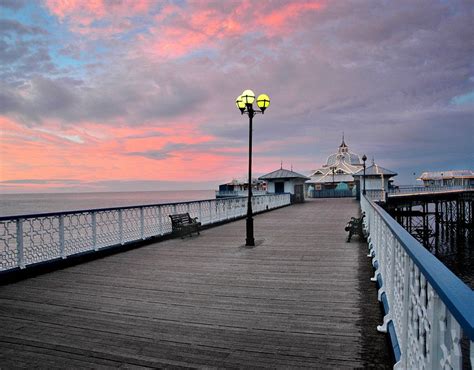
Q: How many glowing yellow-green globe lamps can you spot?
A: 3